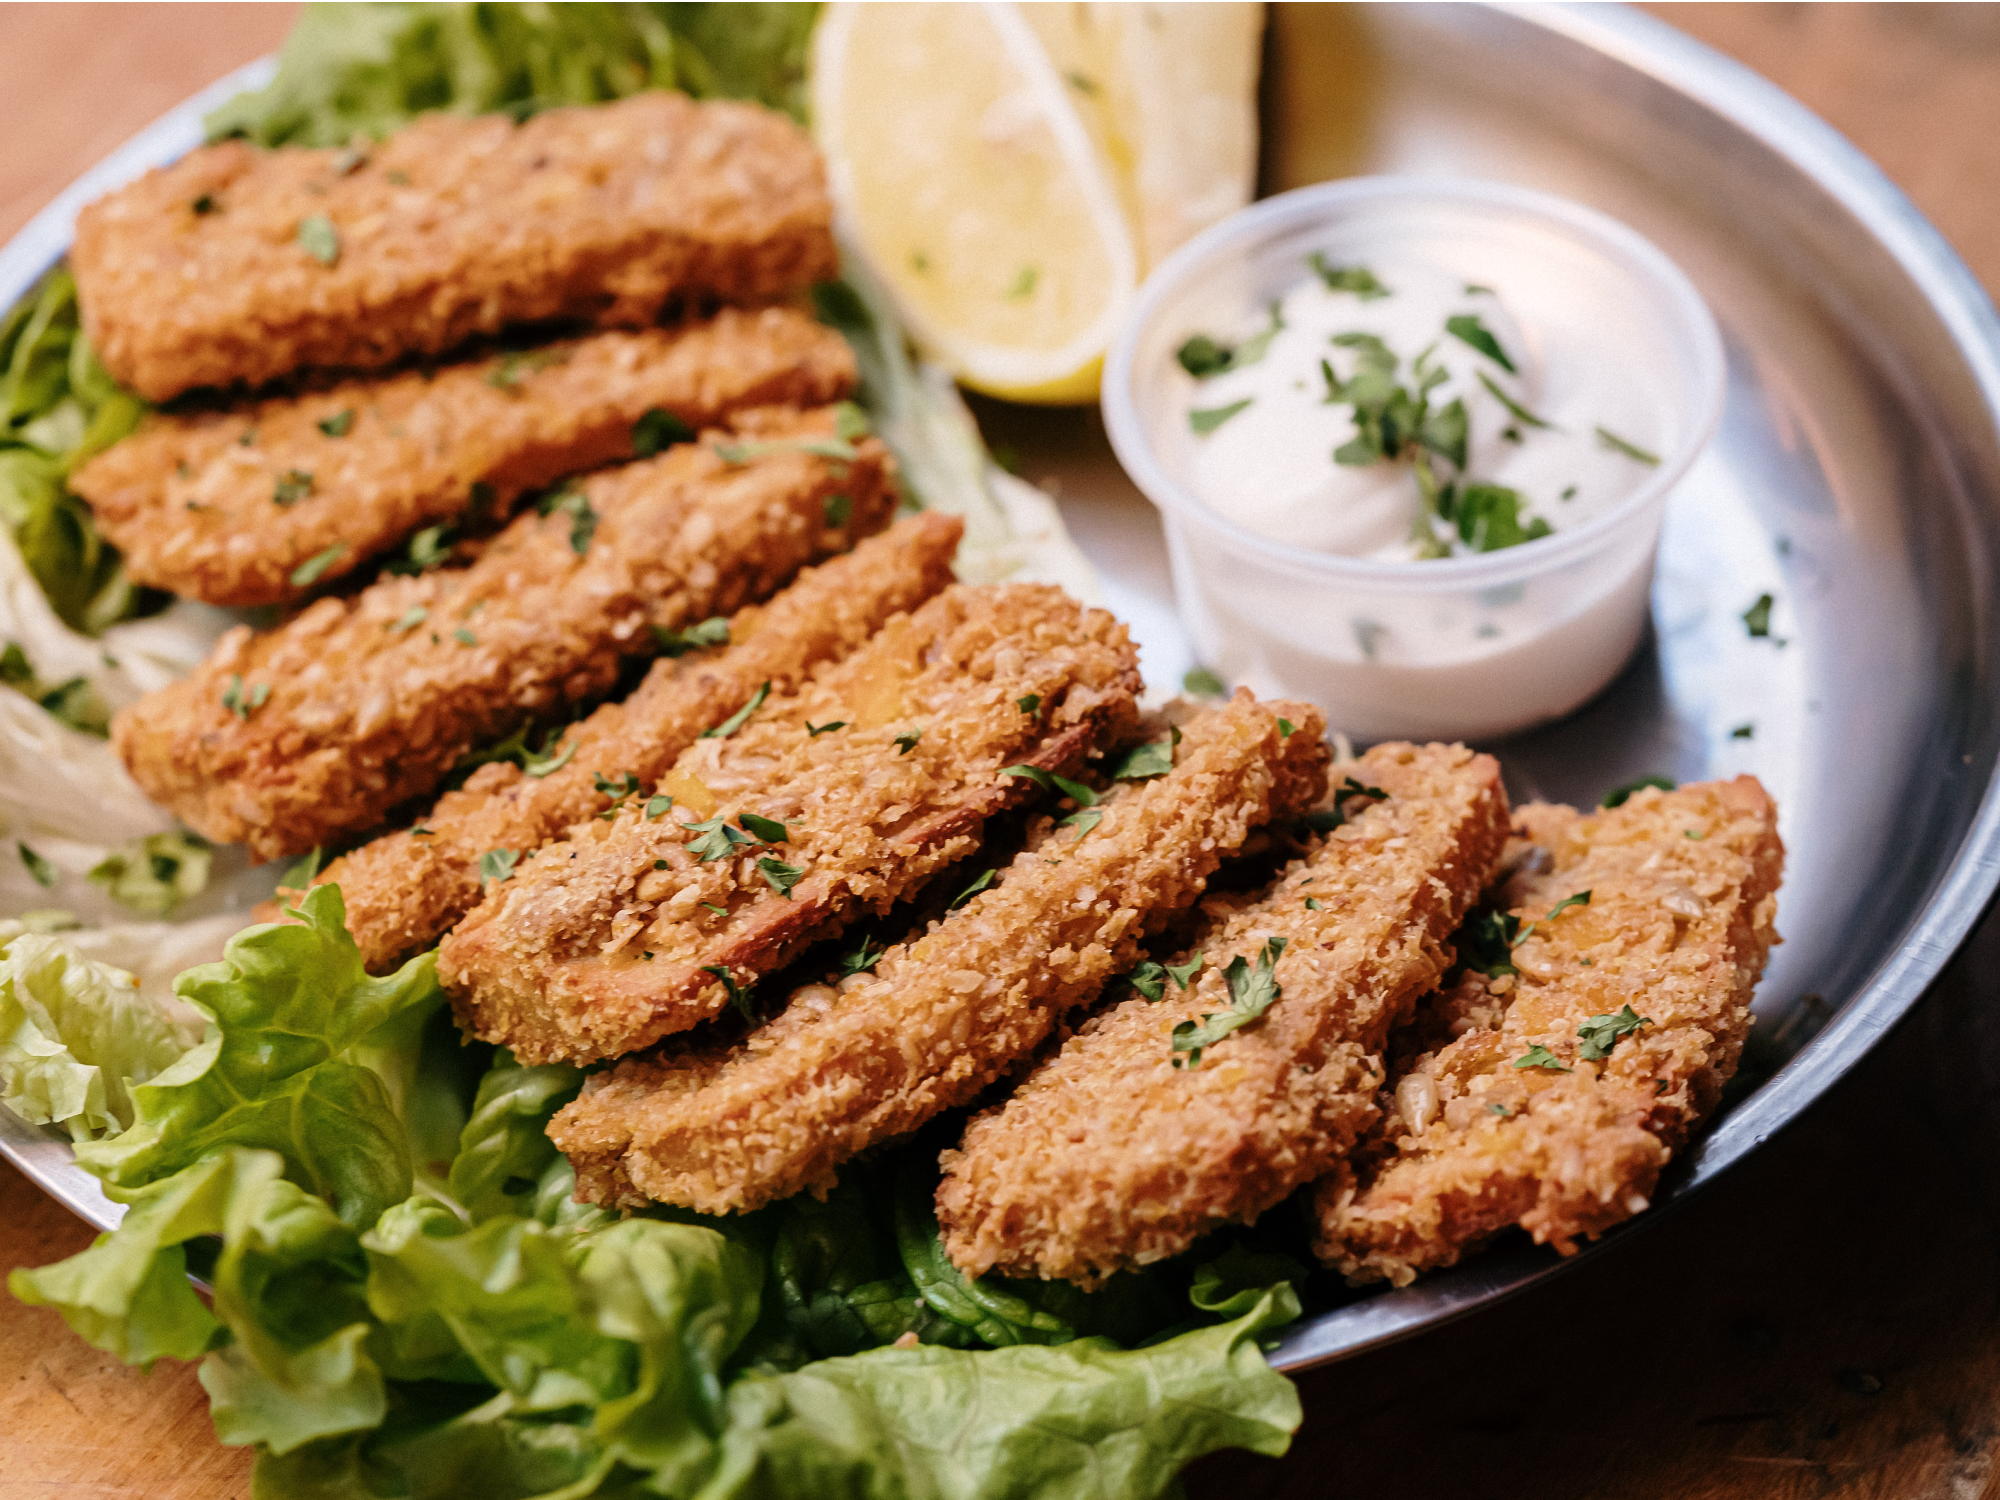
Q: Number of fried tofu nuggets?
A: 8